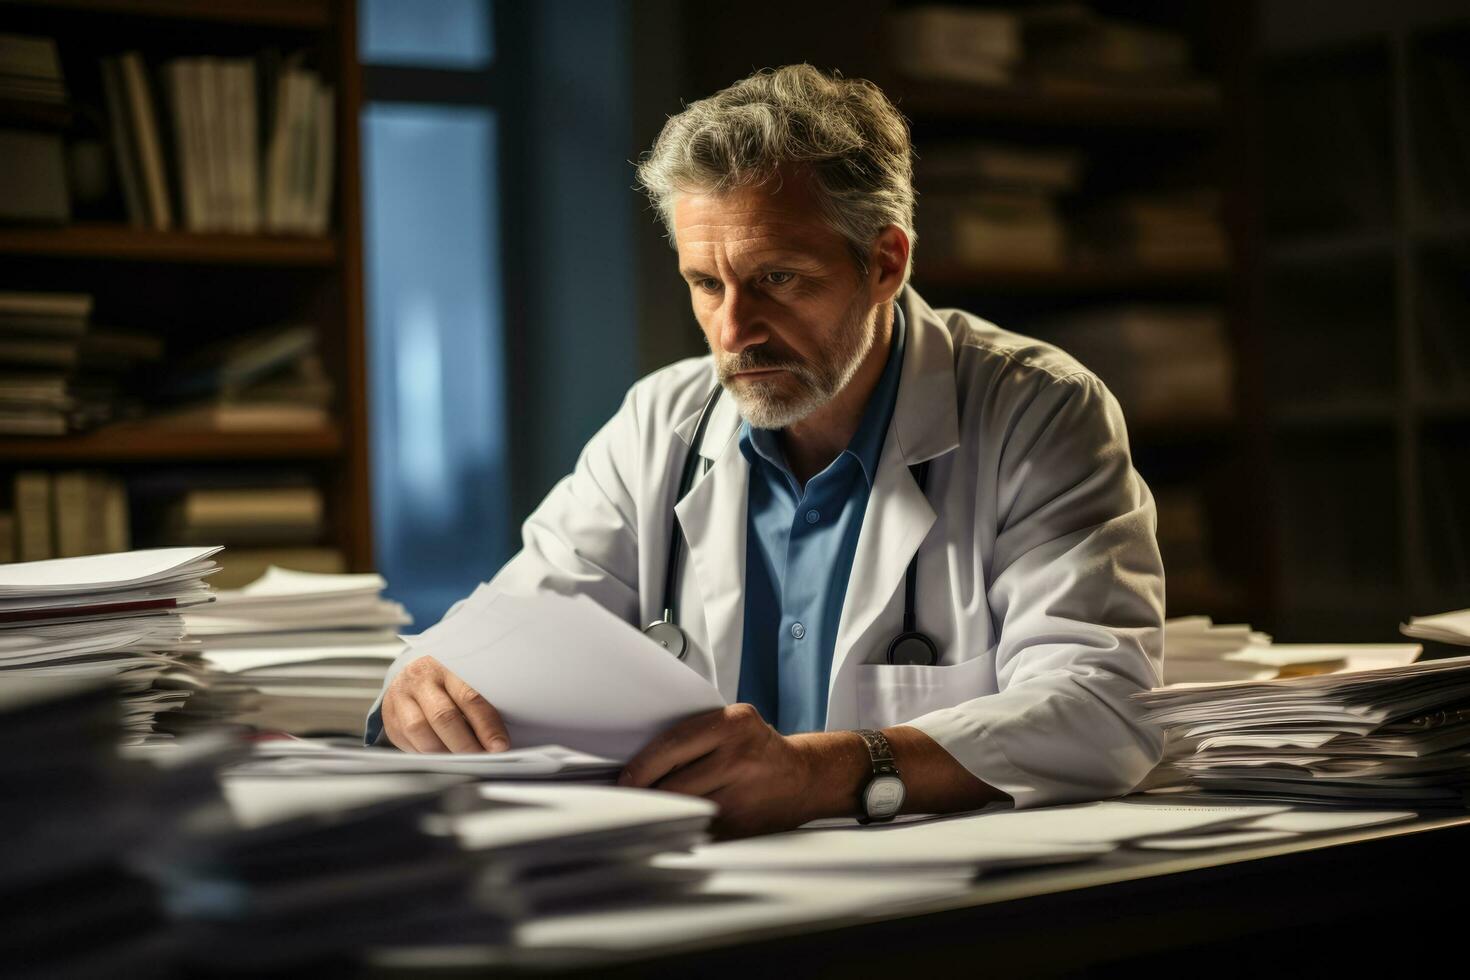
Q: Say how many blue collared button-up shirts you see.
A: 1